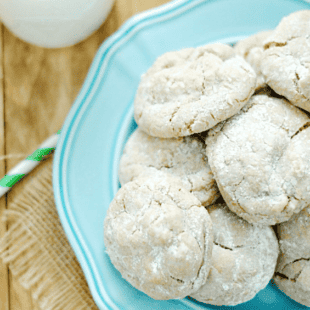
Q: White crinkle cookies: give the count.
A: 8